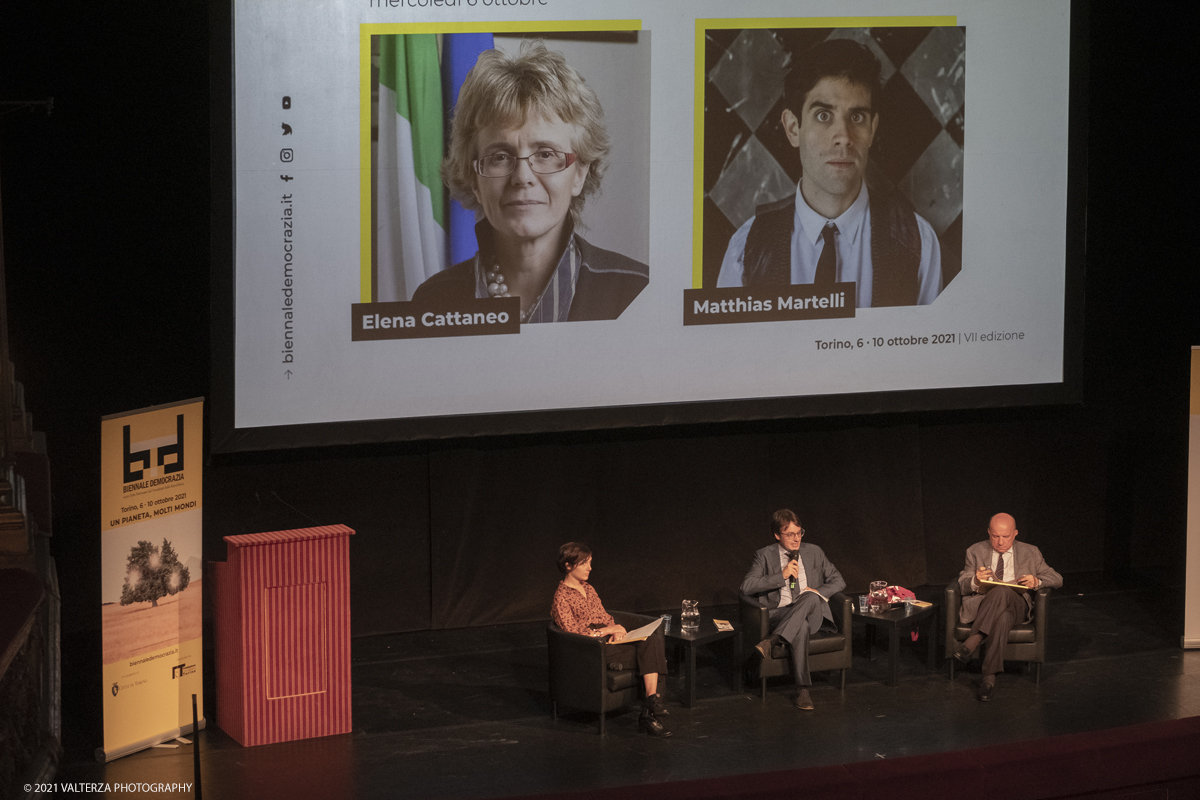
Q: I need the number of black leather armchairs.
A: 3